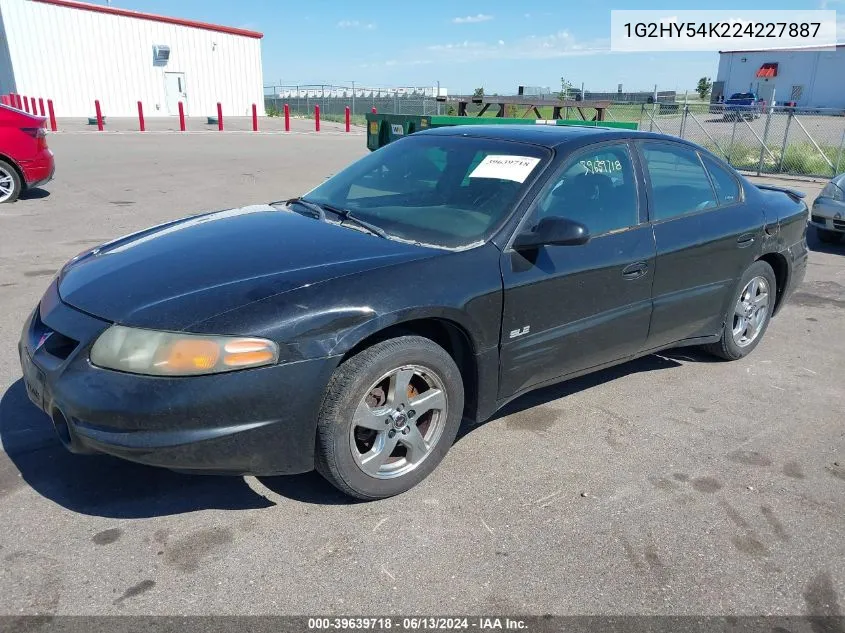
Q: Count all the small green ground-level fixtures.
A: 2